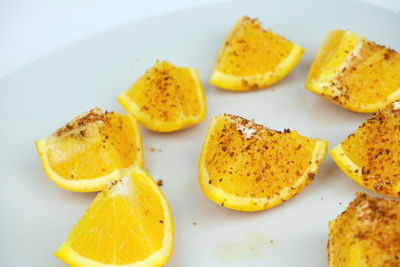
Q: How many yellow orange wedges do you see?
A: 8